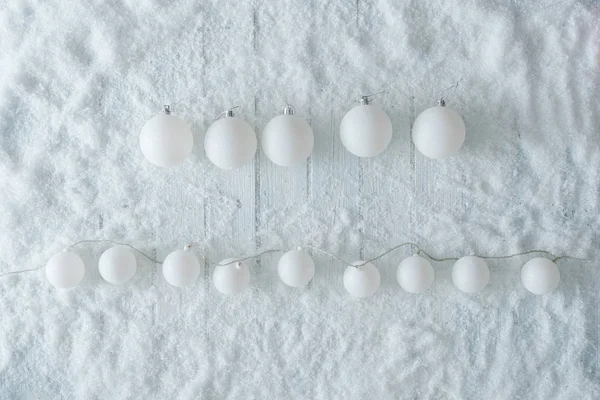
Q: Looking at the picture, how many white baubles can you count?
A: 14